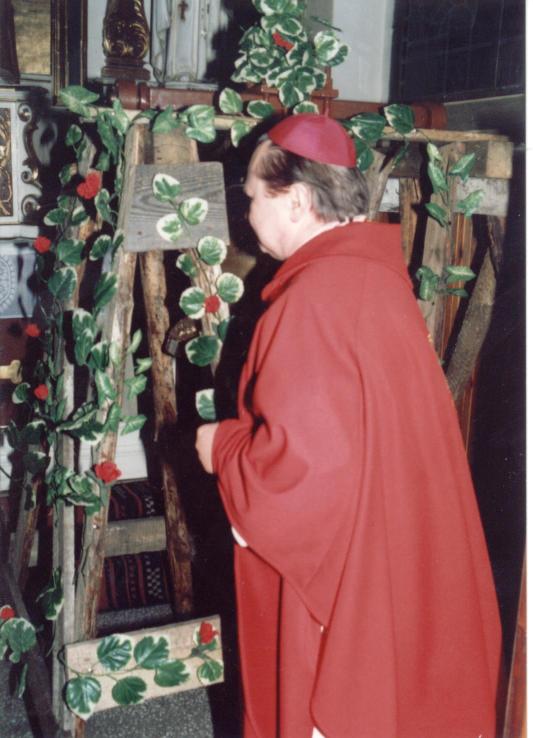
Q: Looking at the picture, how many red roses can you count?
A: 9